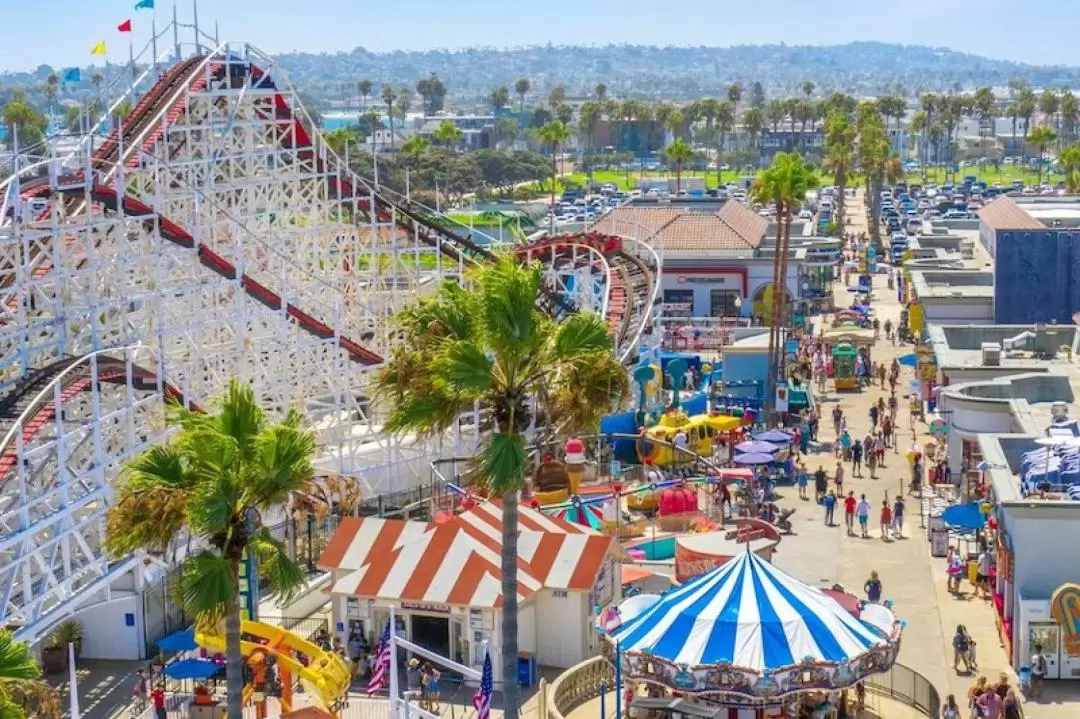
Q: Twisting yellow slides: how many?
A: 1